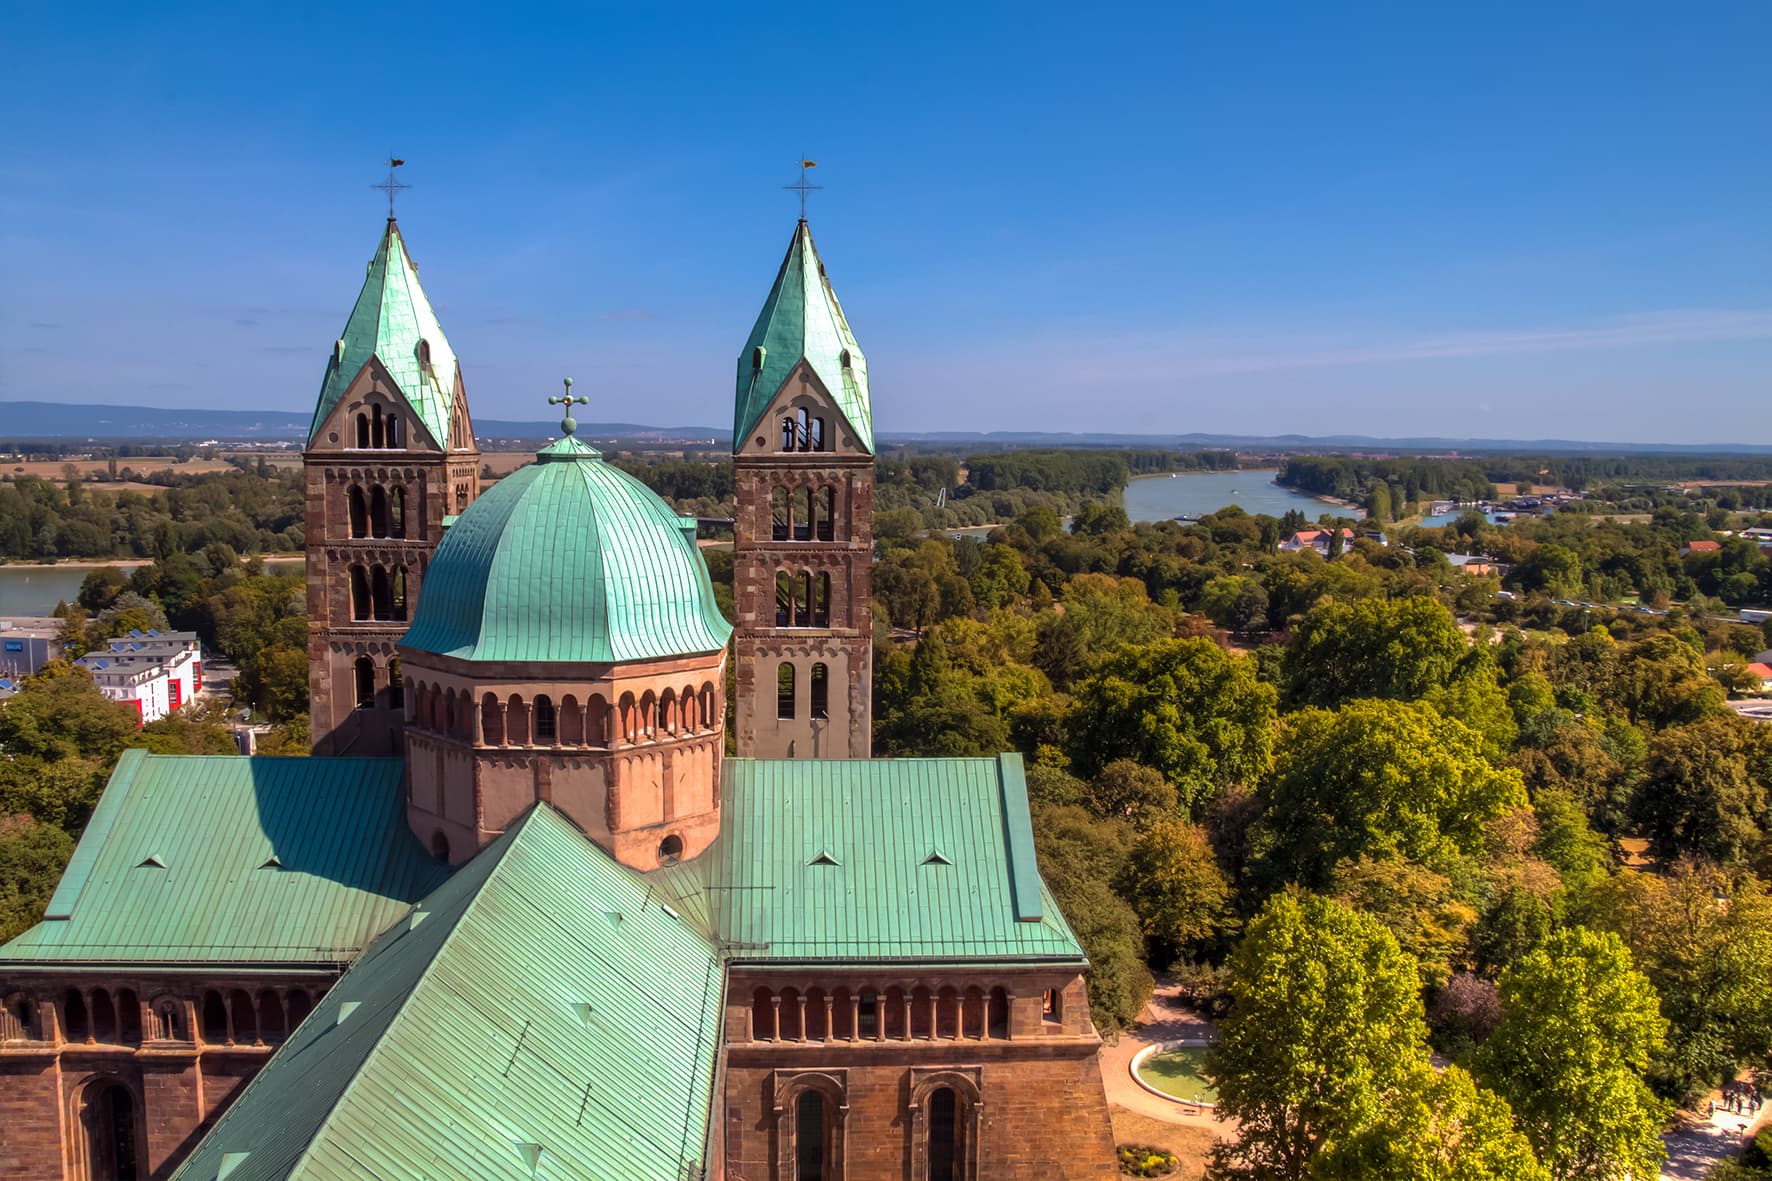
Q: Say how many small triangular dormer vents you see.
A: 10